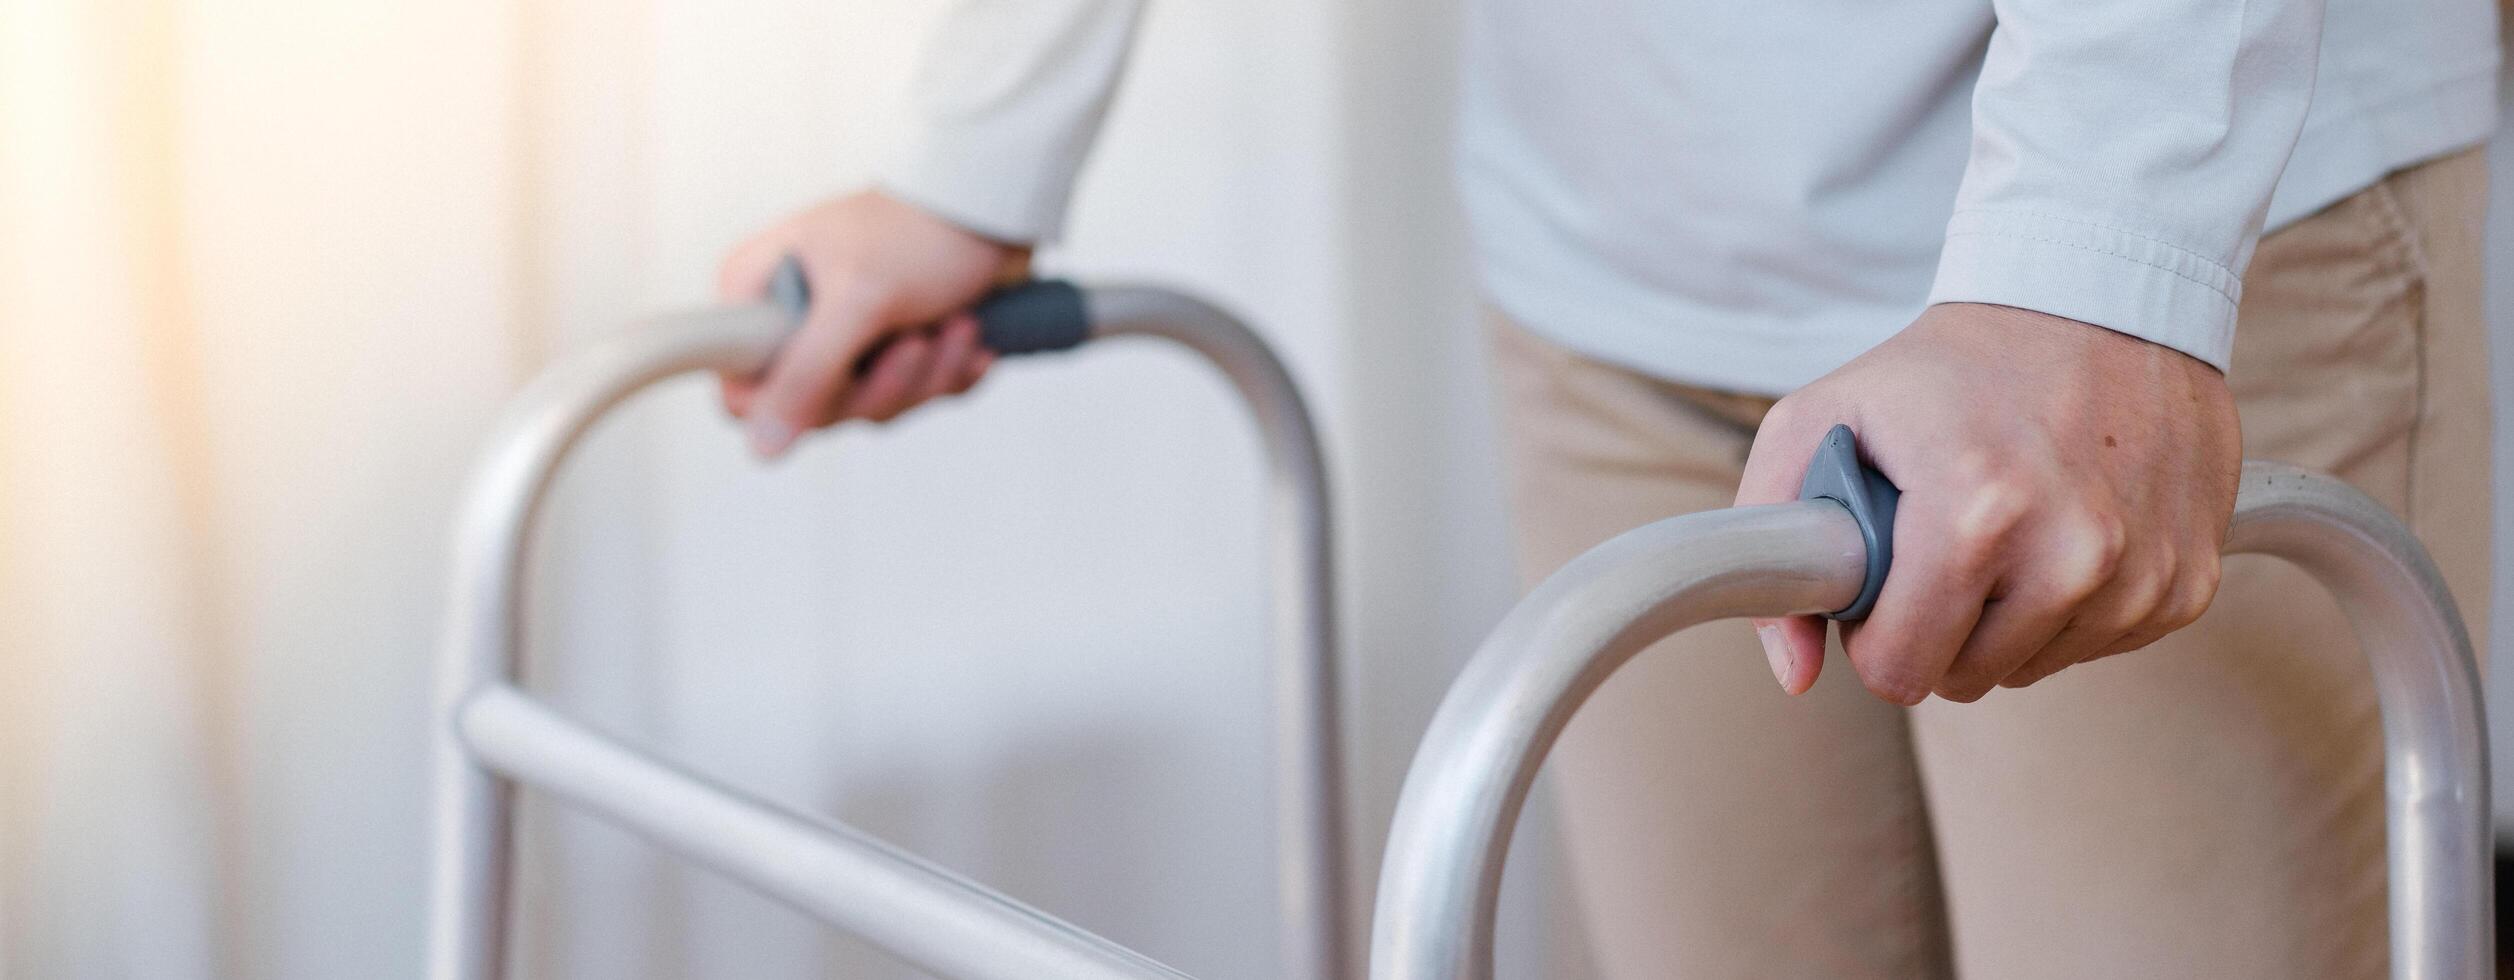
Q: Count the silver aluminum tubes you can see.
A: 3